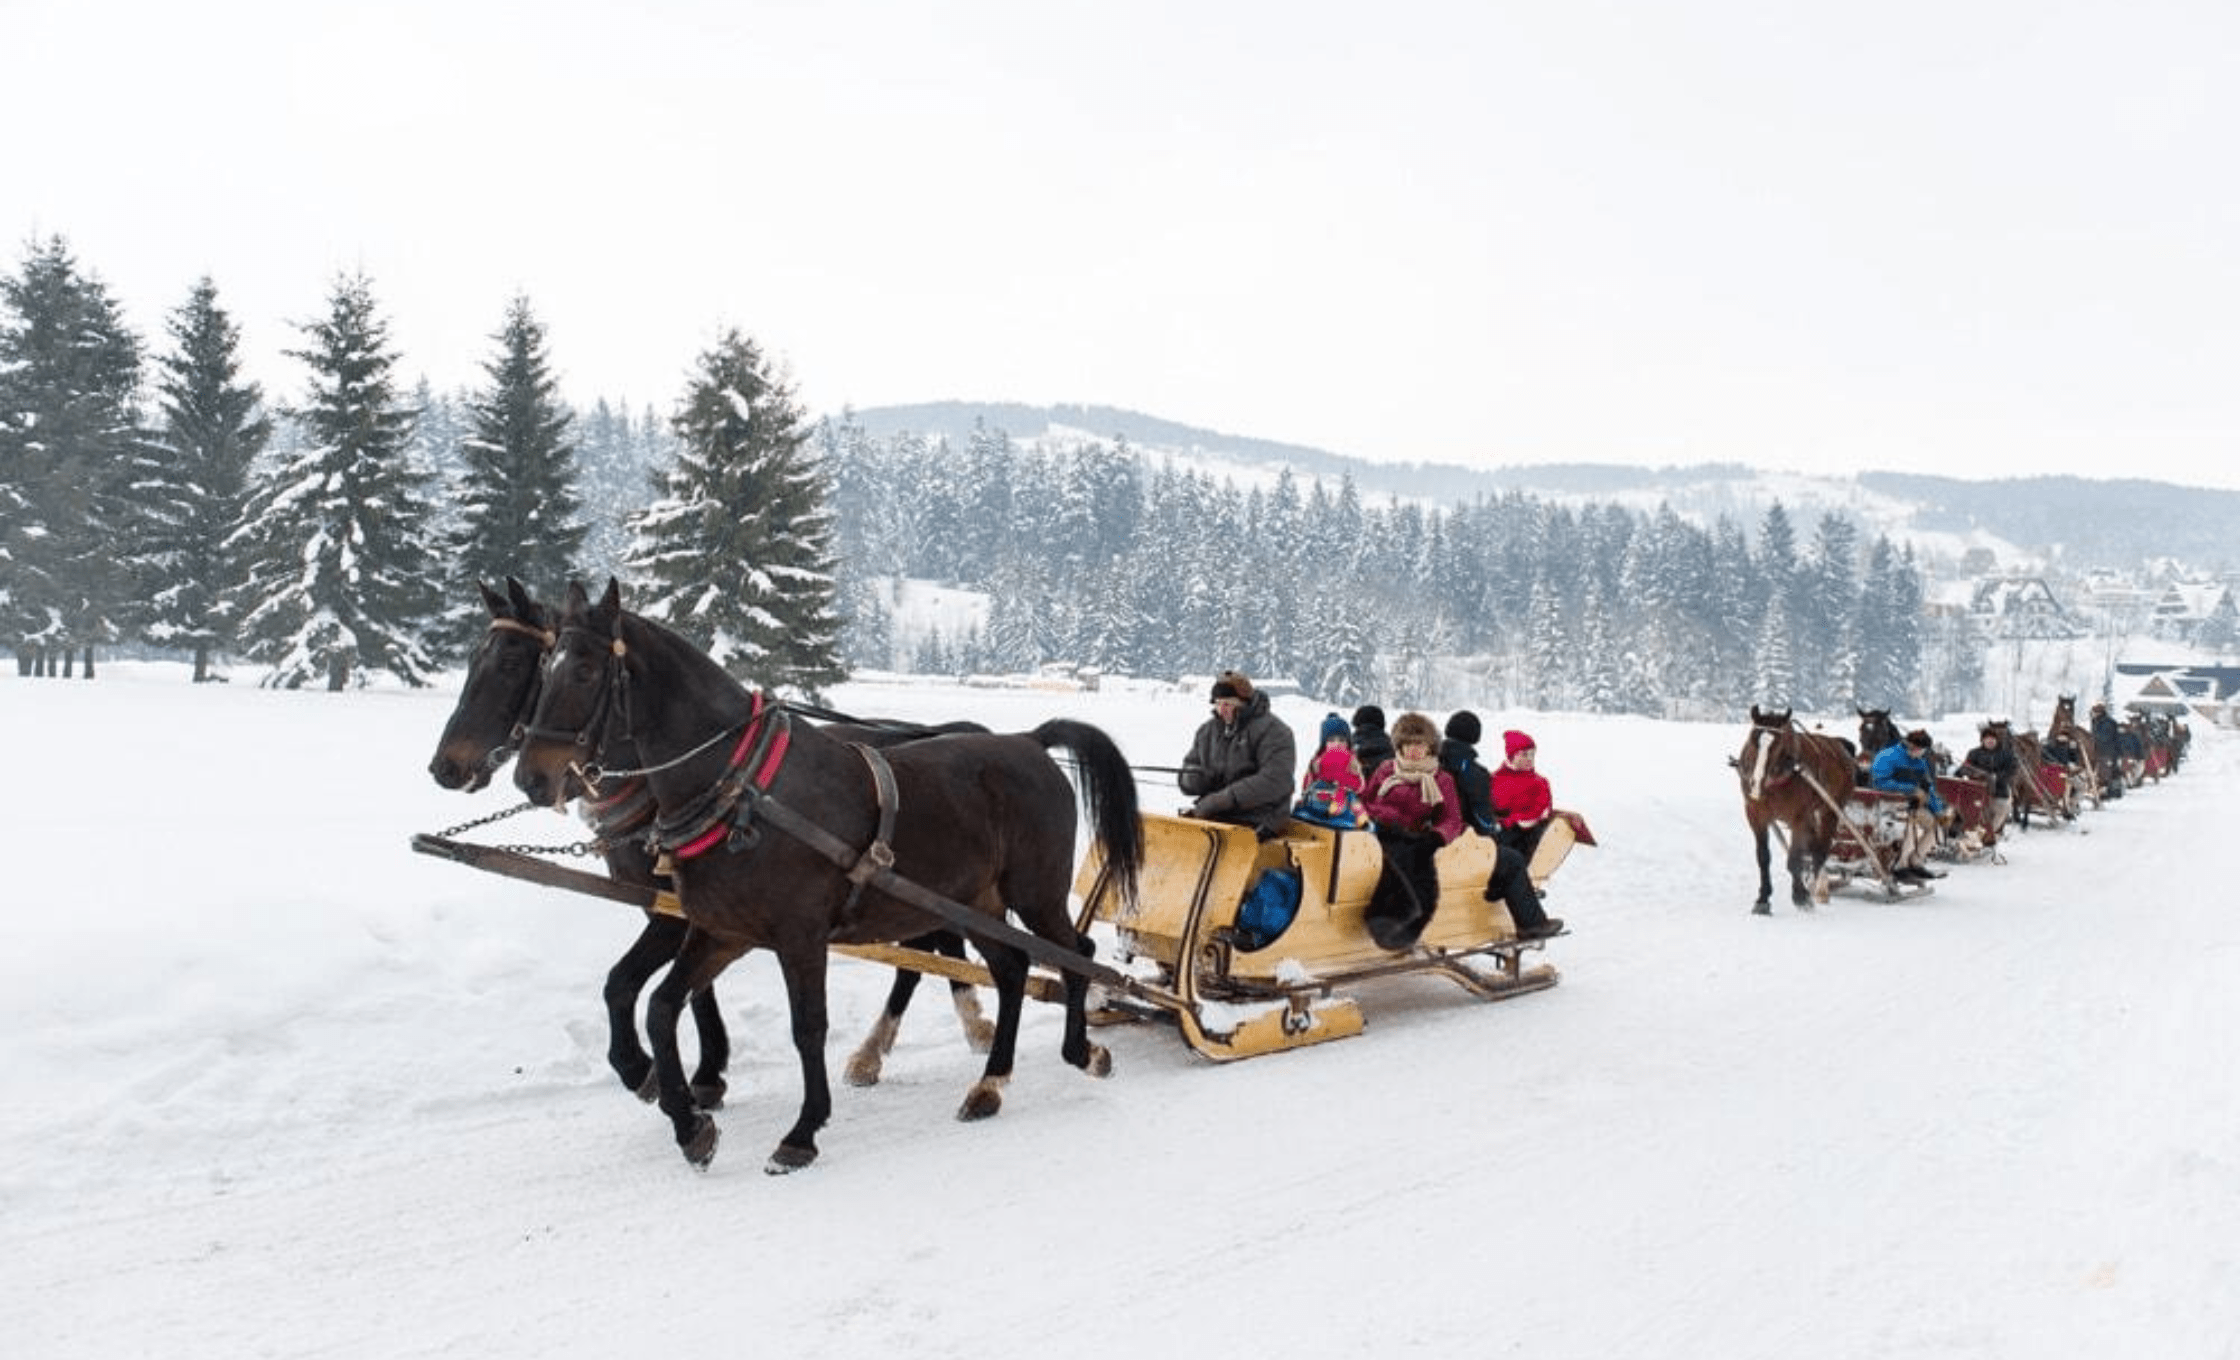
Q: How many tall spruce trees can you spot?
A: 5